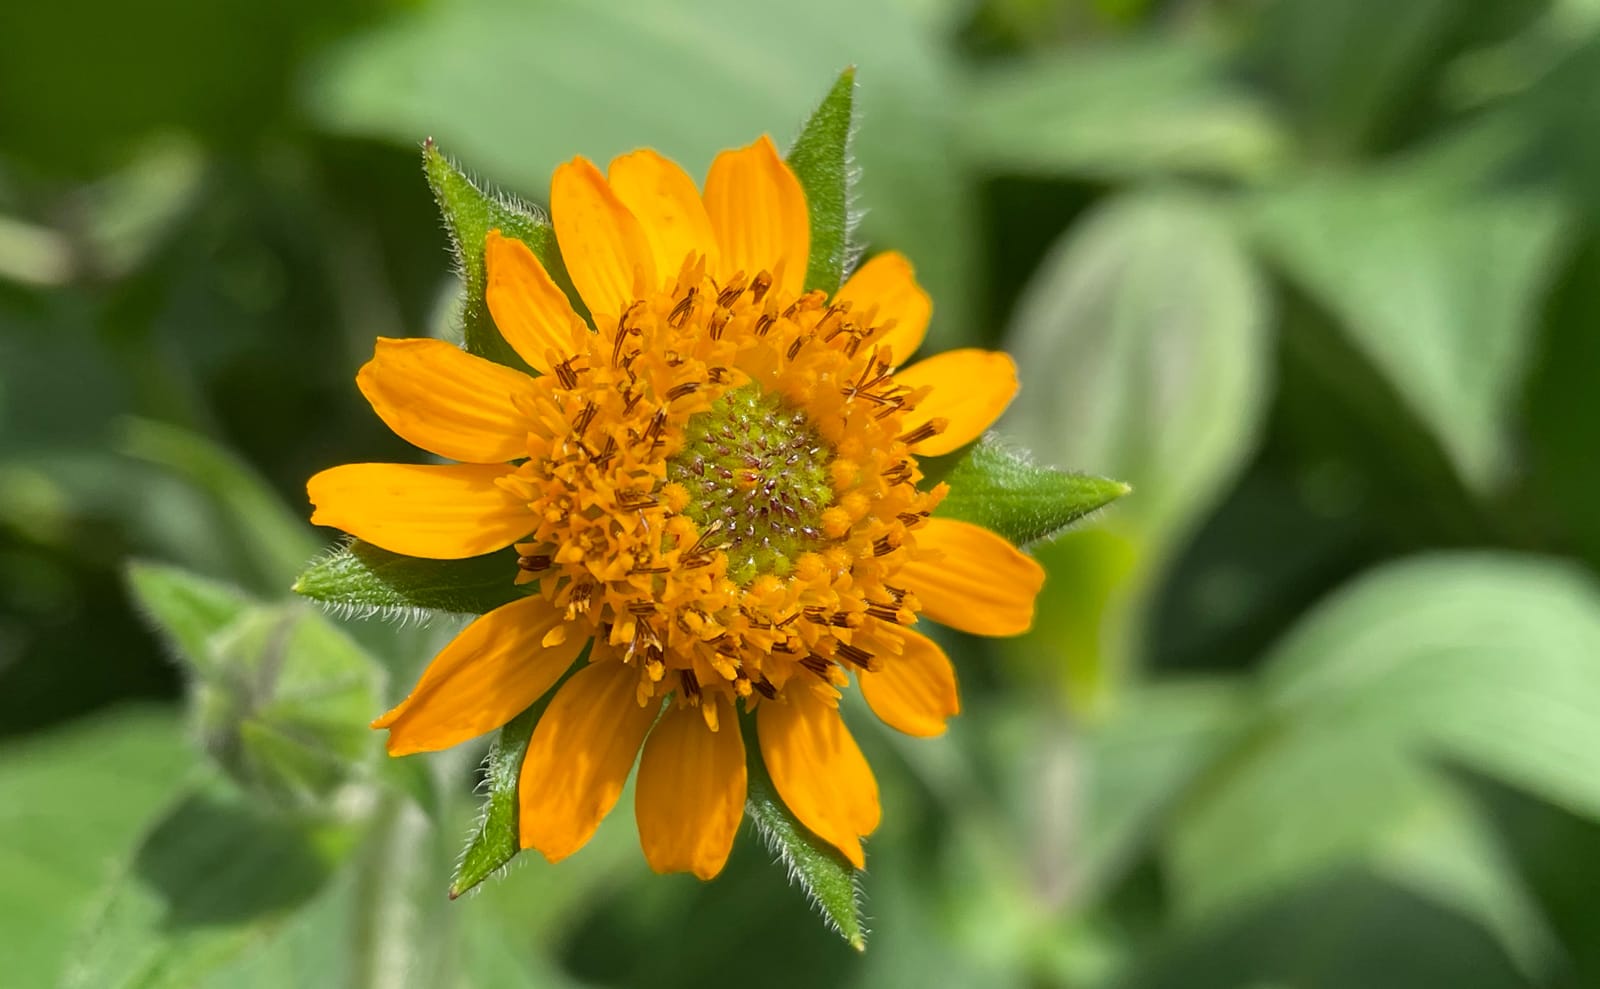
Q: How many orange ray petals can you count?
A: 14